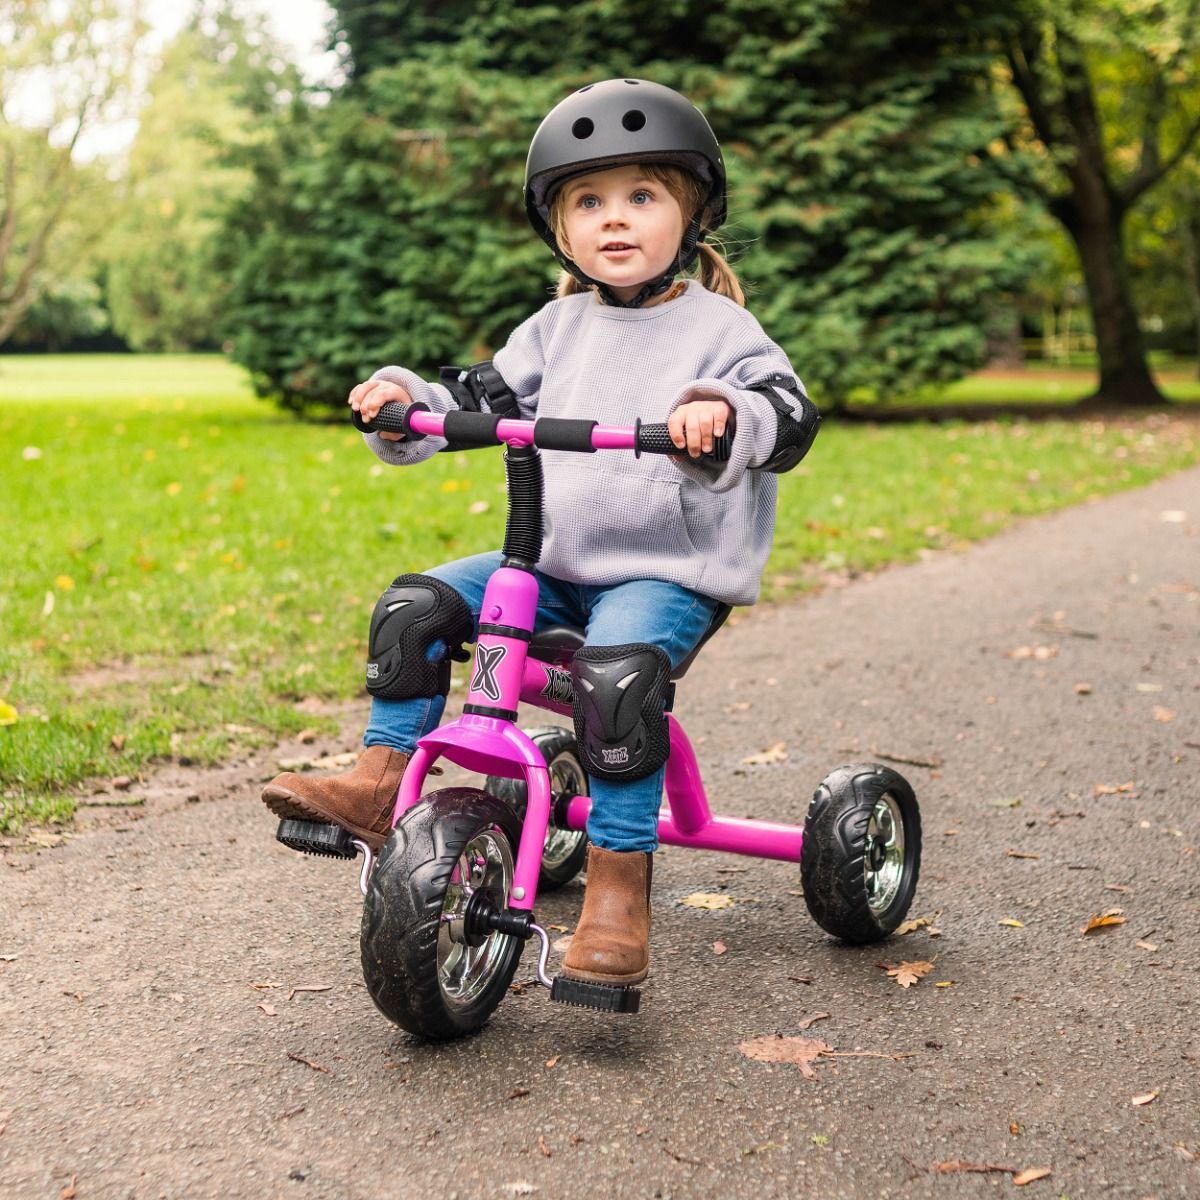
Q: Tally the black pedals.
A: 2